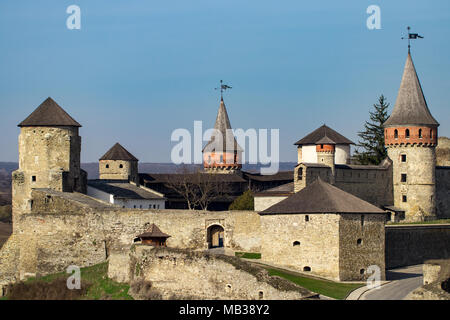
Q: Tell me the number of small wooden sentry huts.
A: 1